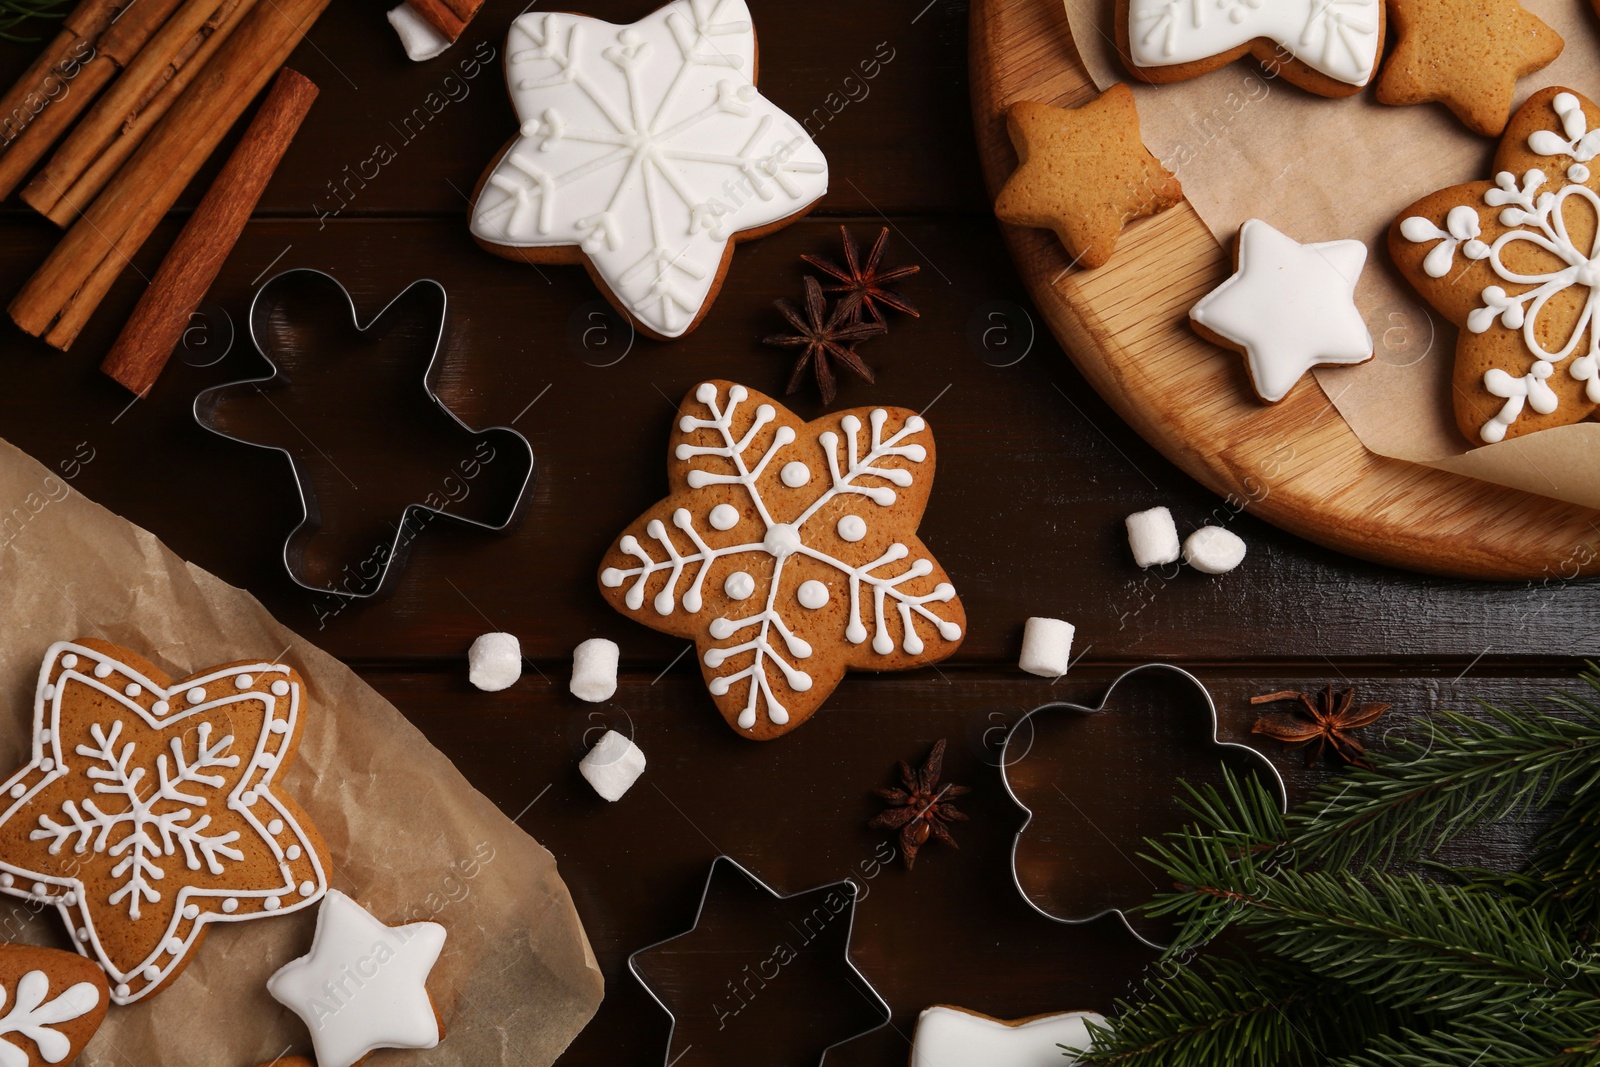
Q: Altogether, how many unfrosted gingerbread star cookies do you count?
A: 2